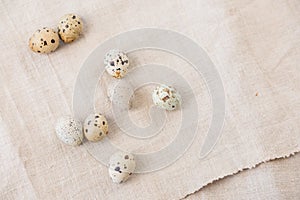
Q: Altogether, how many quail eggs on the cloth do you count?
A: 8